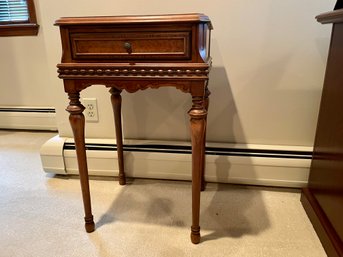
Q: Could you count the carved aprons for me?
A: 1